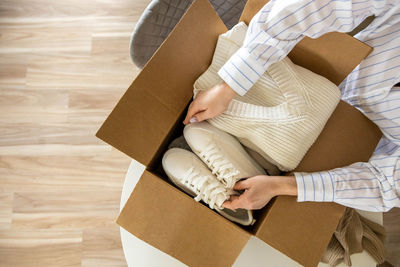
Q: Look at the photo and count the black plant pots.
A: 0